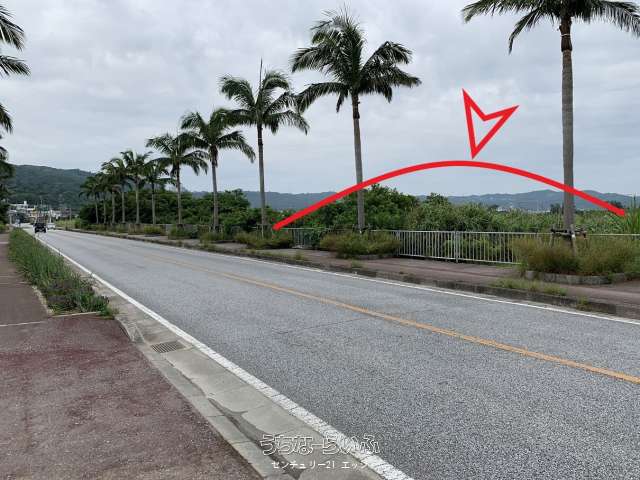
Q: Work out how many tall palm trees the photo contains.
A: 11